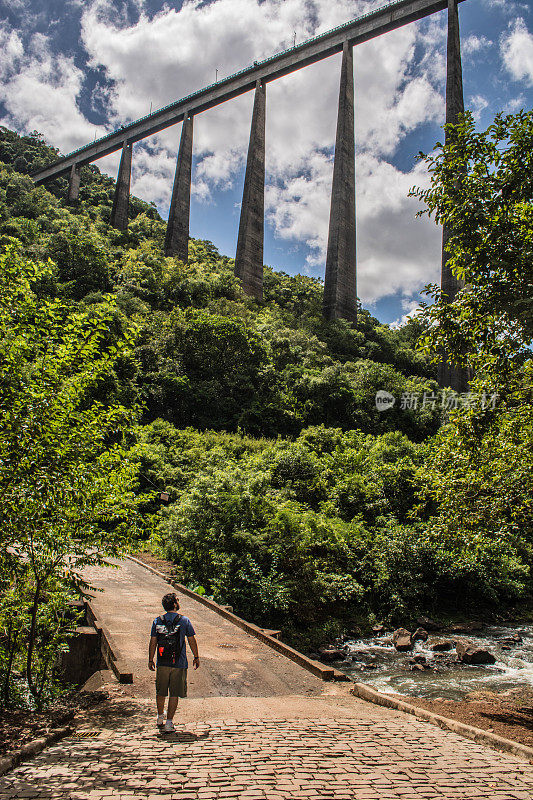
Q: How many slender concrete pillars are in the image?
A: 6